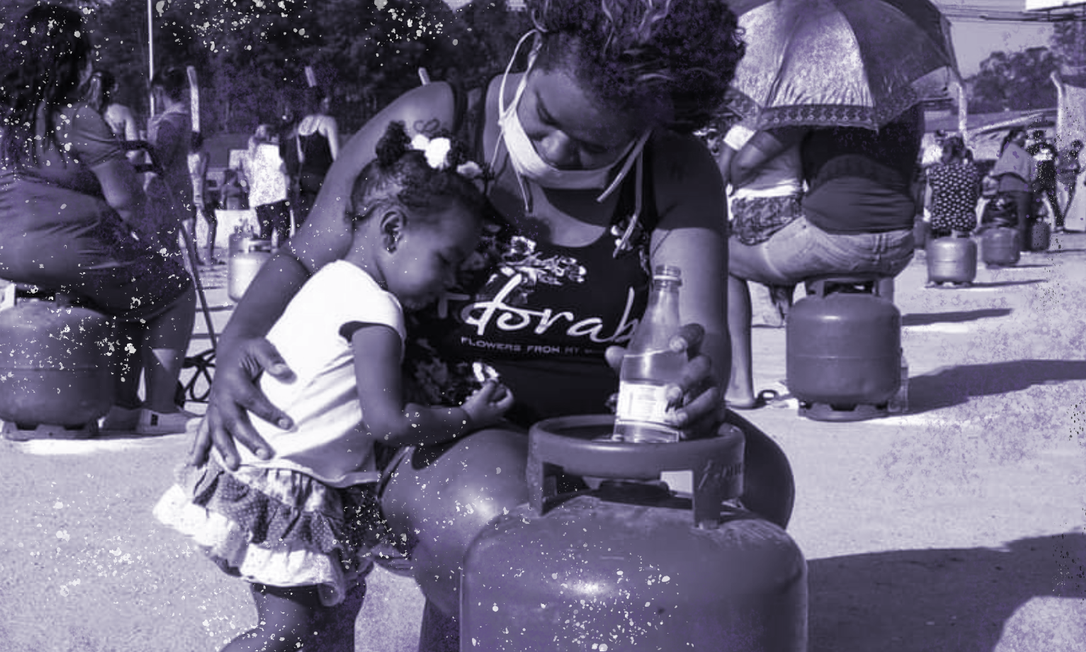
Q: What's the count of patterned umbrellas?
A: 1